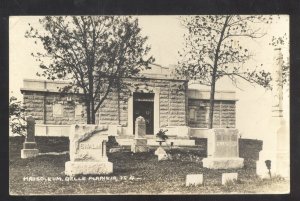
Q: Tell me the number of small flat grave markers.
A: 2